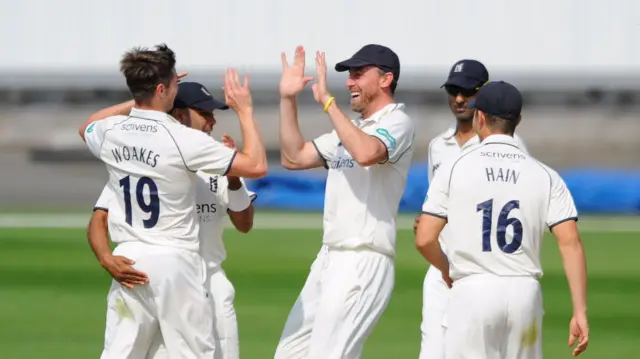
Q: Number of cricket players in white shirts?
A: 5